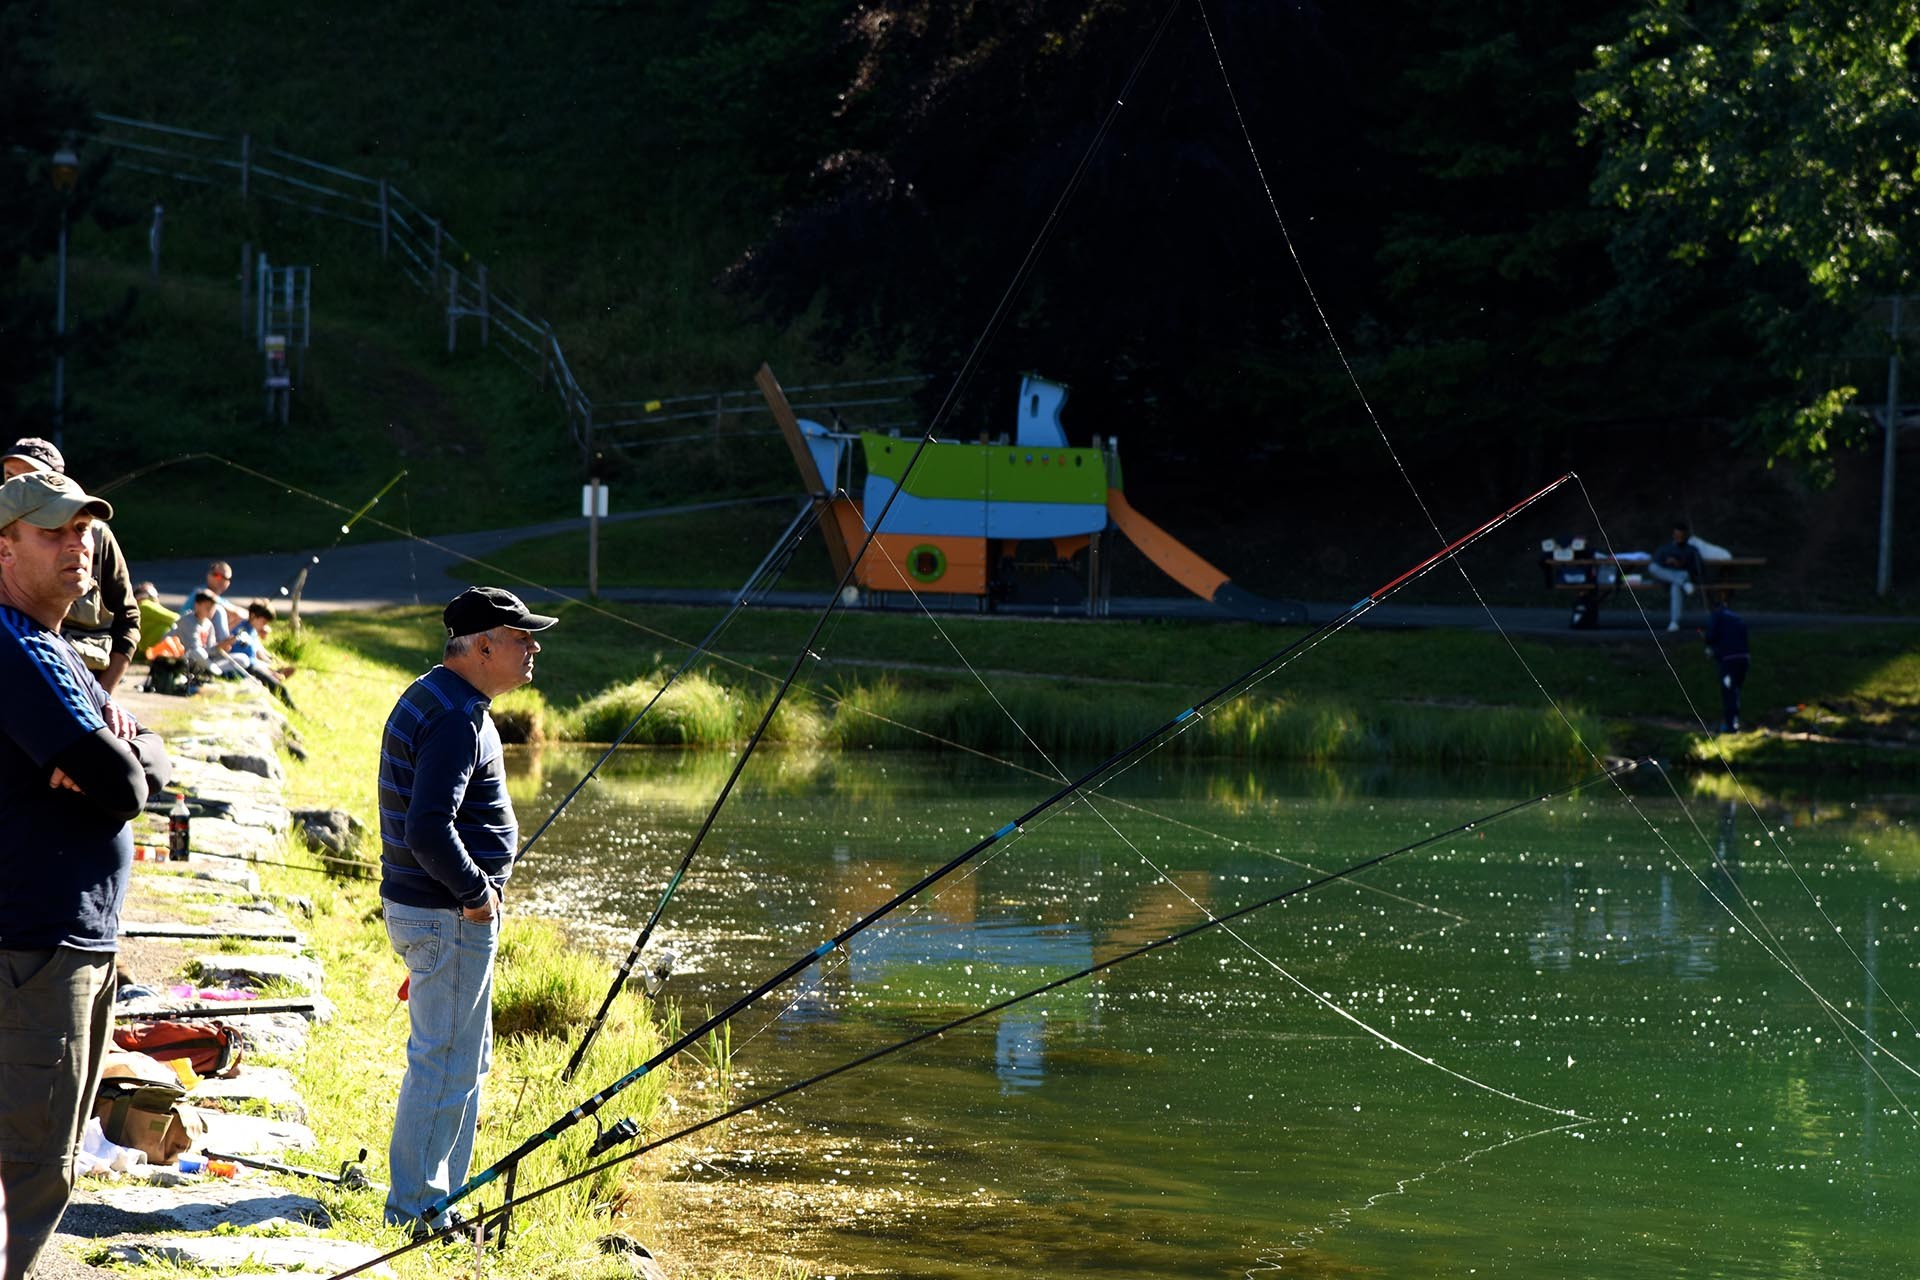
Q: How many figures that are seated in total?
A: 5